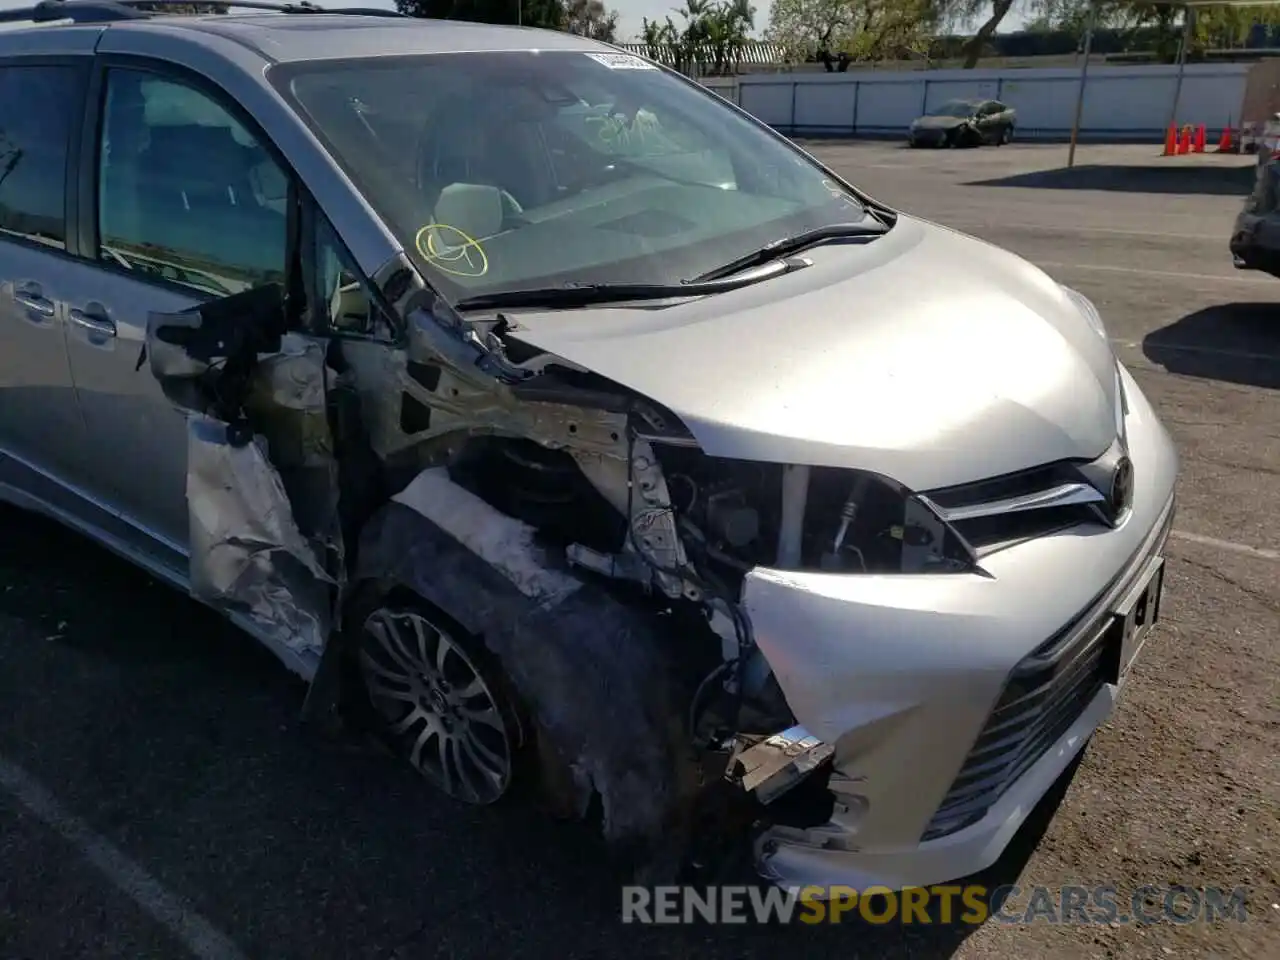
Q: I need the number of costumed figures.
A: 0